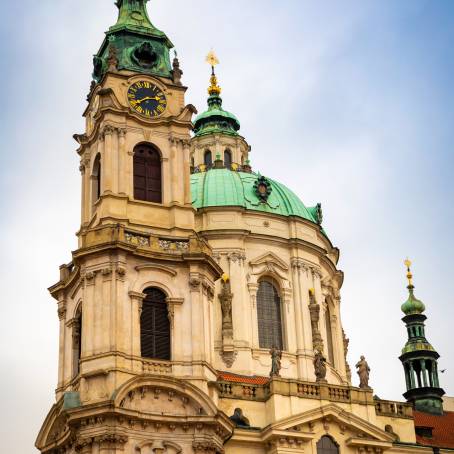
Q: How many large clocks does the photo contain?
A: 1